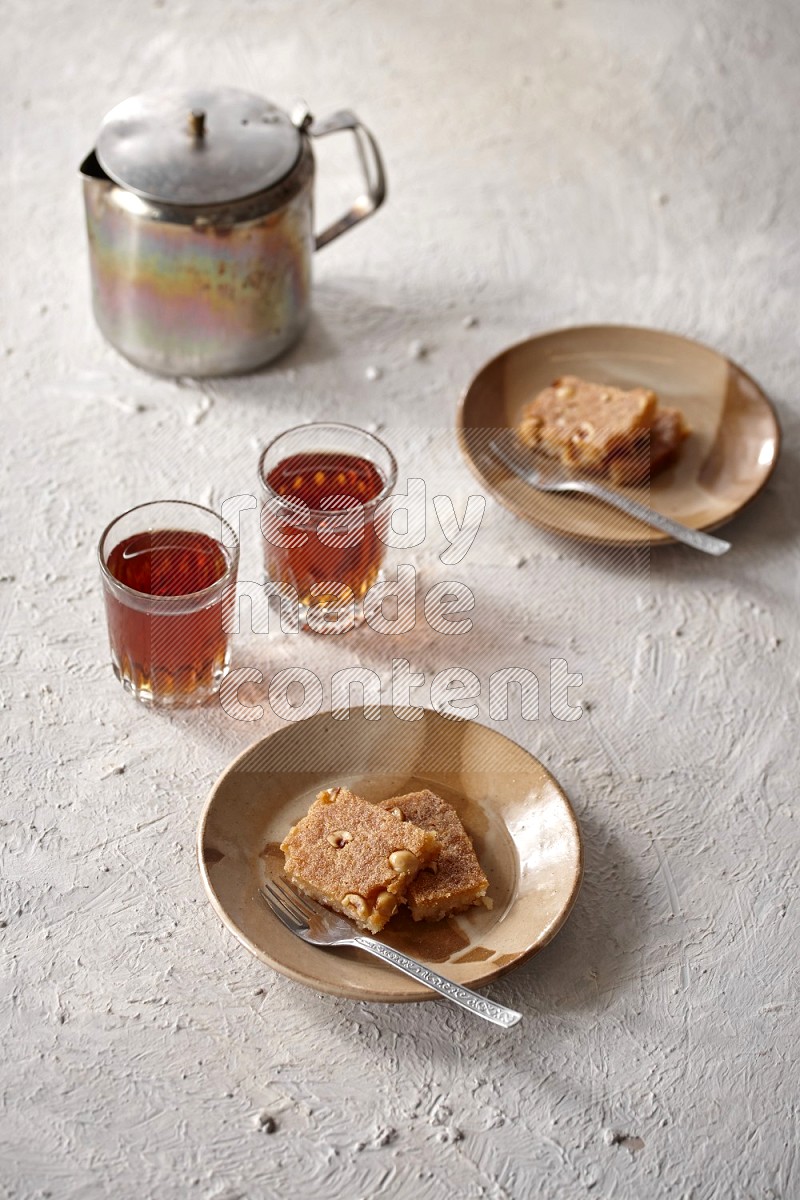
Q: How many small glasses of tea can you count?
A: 2